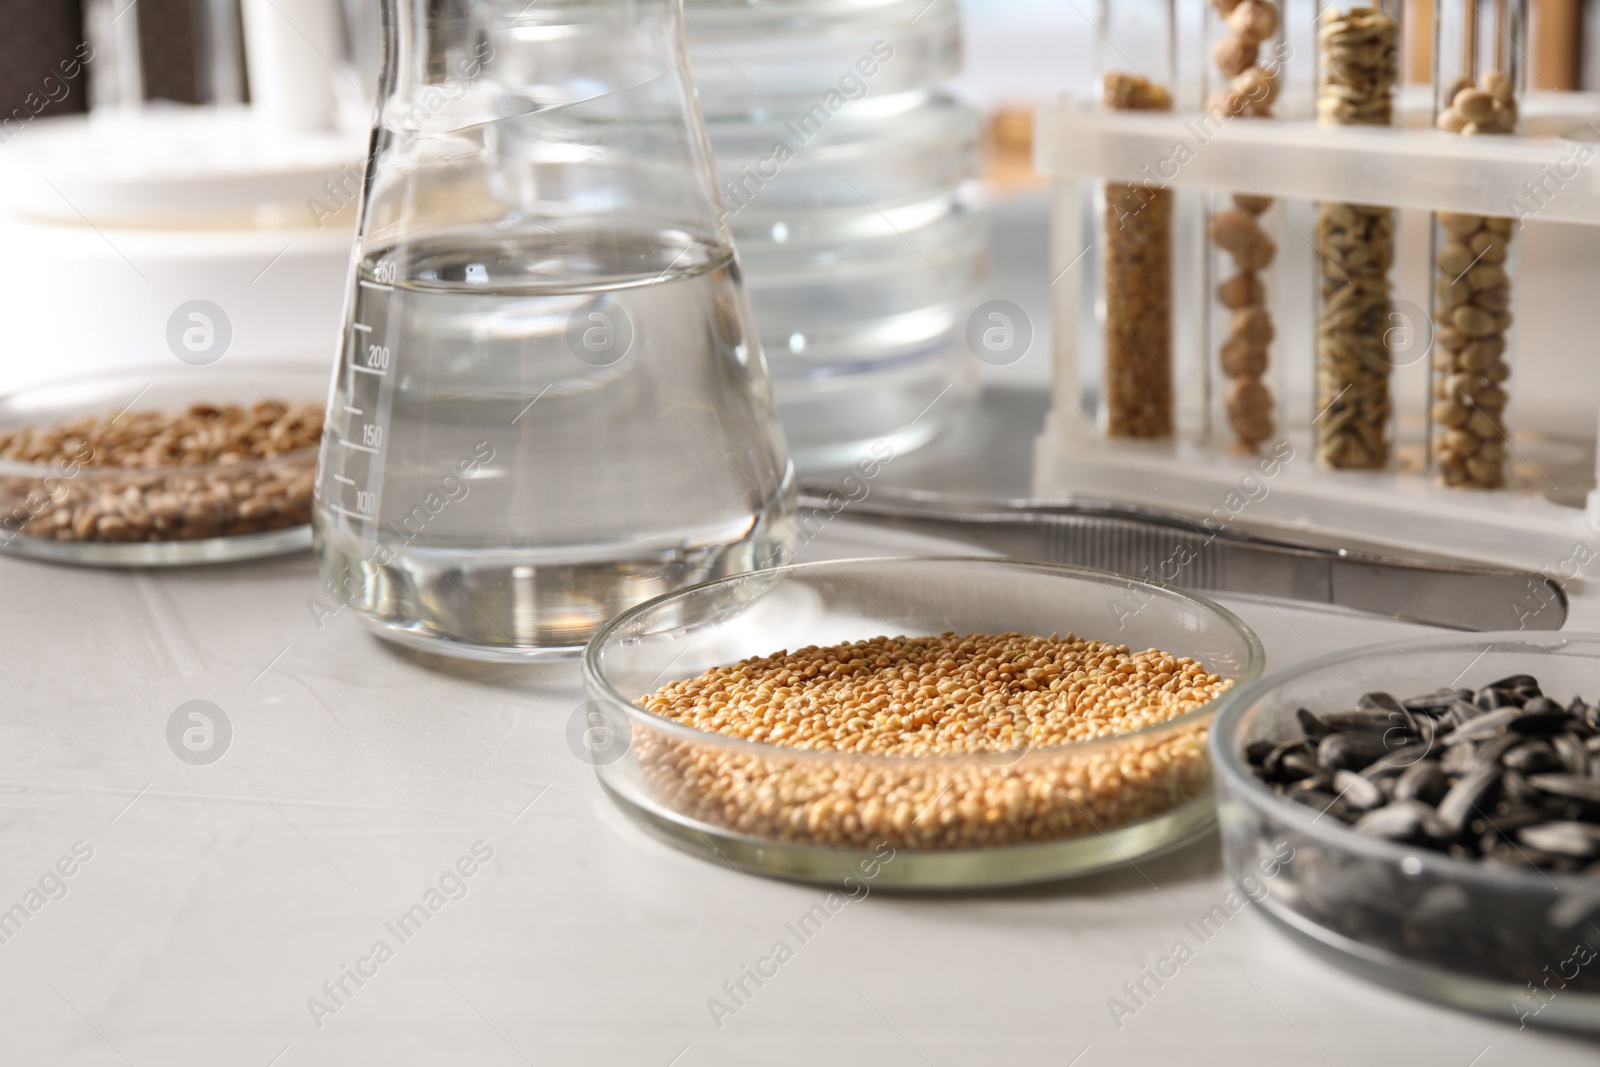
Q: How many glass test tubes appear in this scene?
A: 4